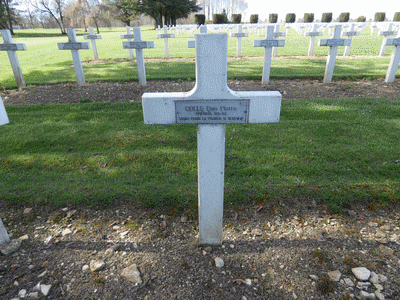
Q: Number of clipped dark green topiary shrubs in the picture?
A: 12